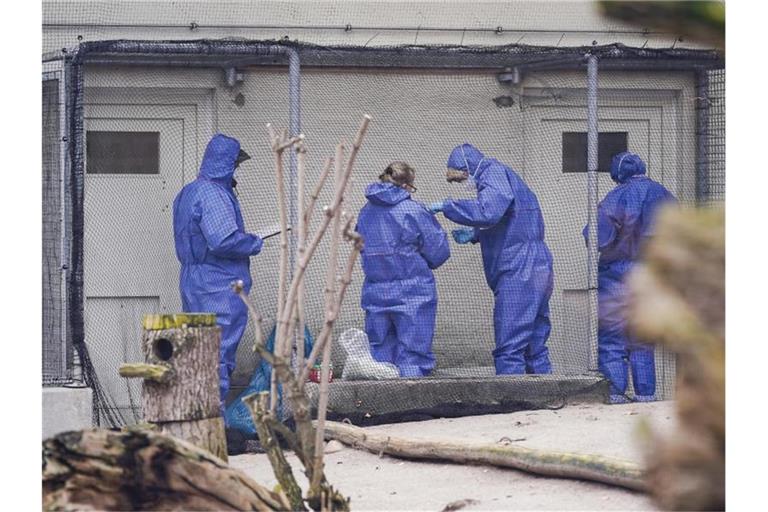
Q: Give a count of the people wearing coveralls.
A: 4